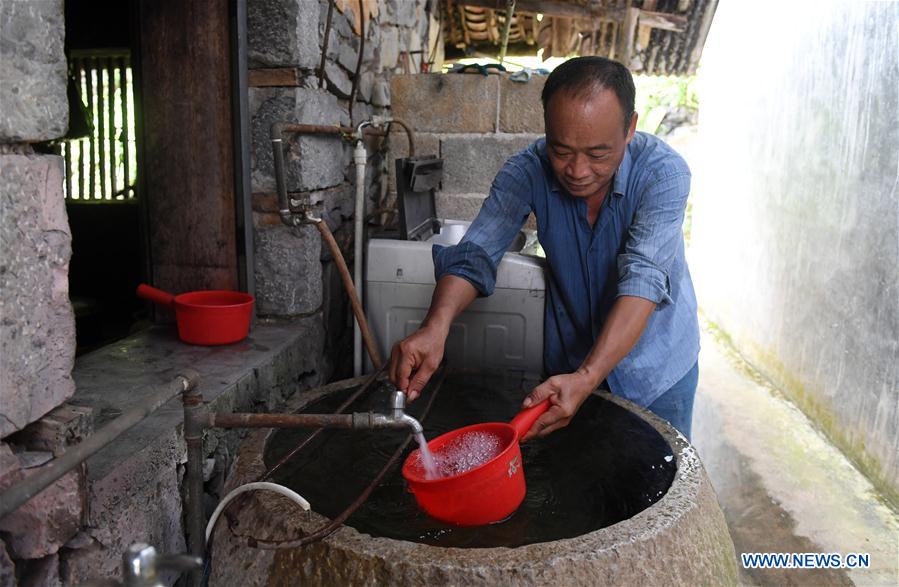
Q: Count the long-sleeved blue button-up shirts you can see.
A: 1